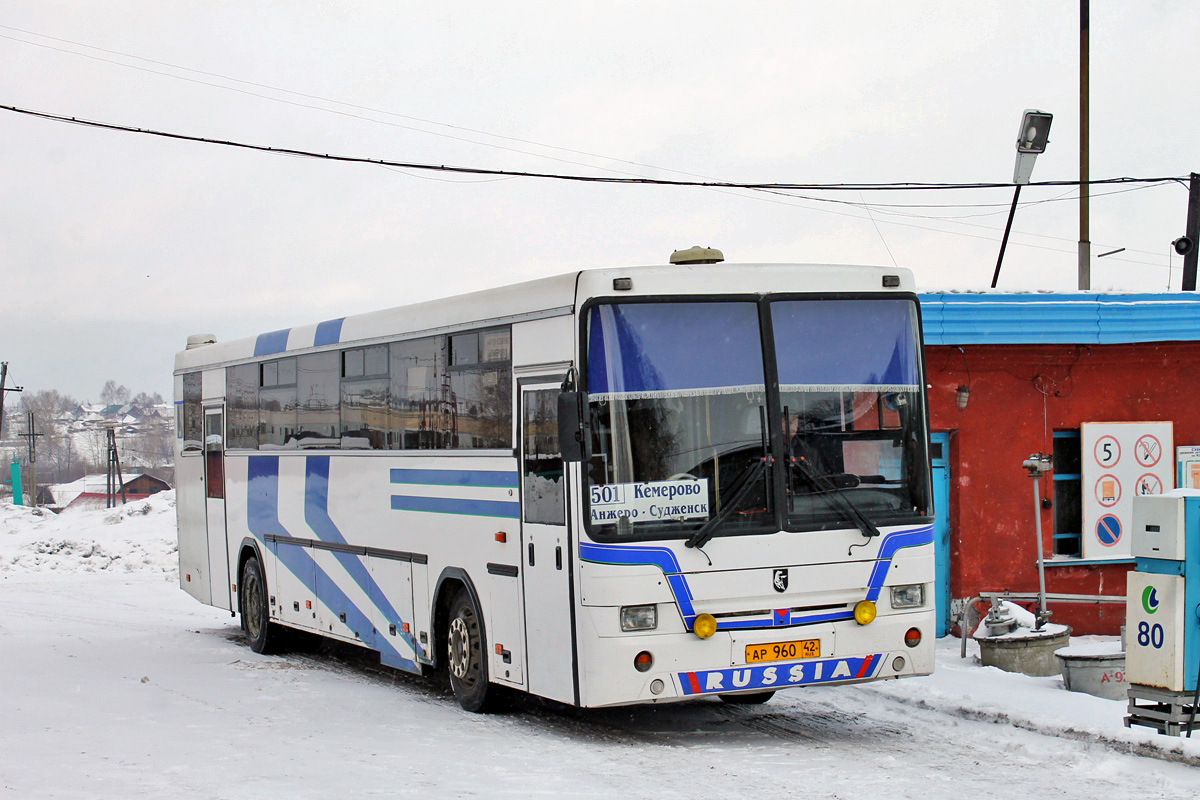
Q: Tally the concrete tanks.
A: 2